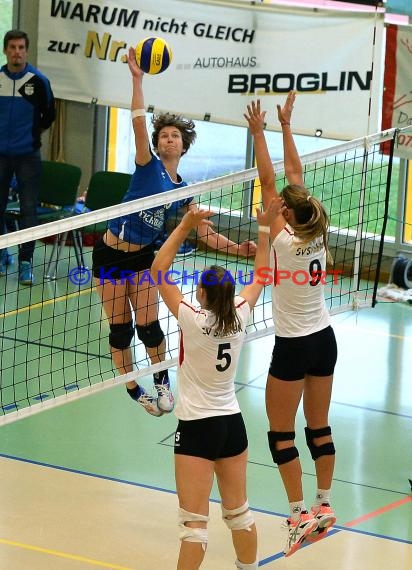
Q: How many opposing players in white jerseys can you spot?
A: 2